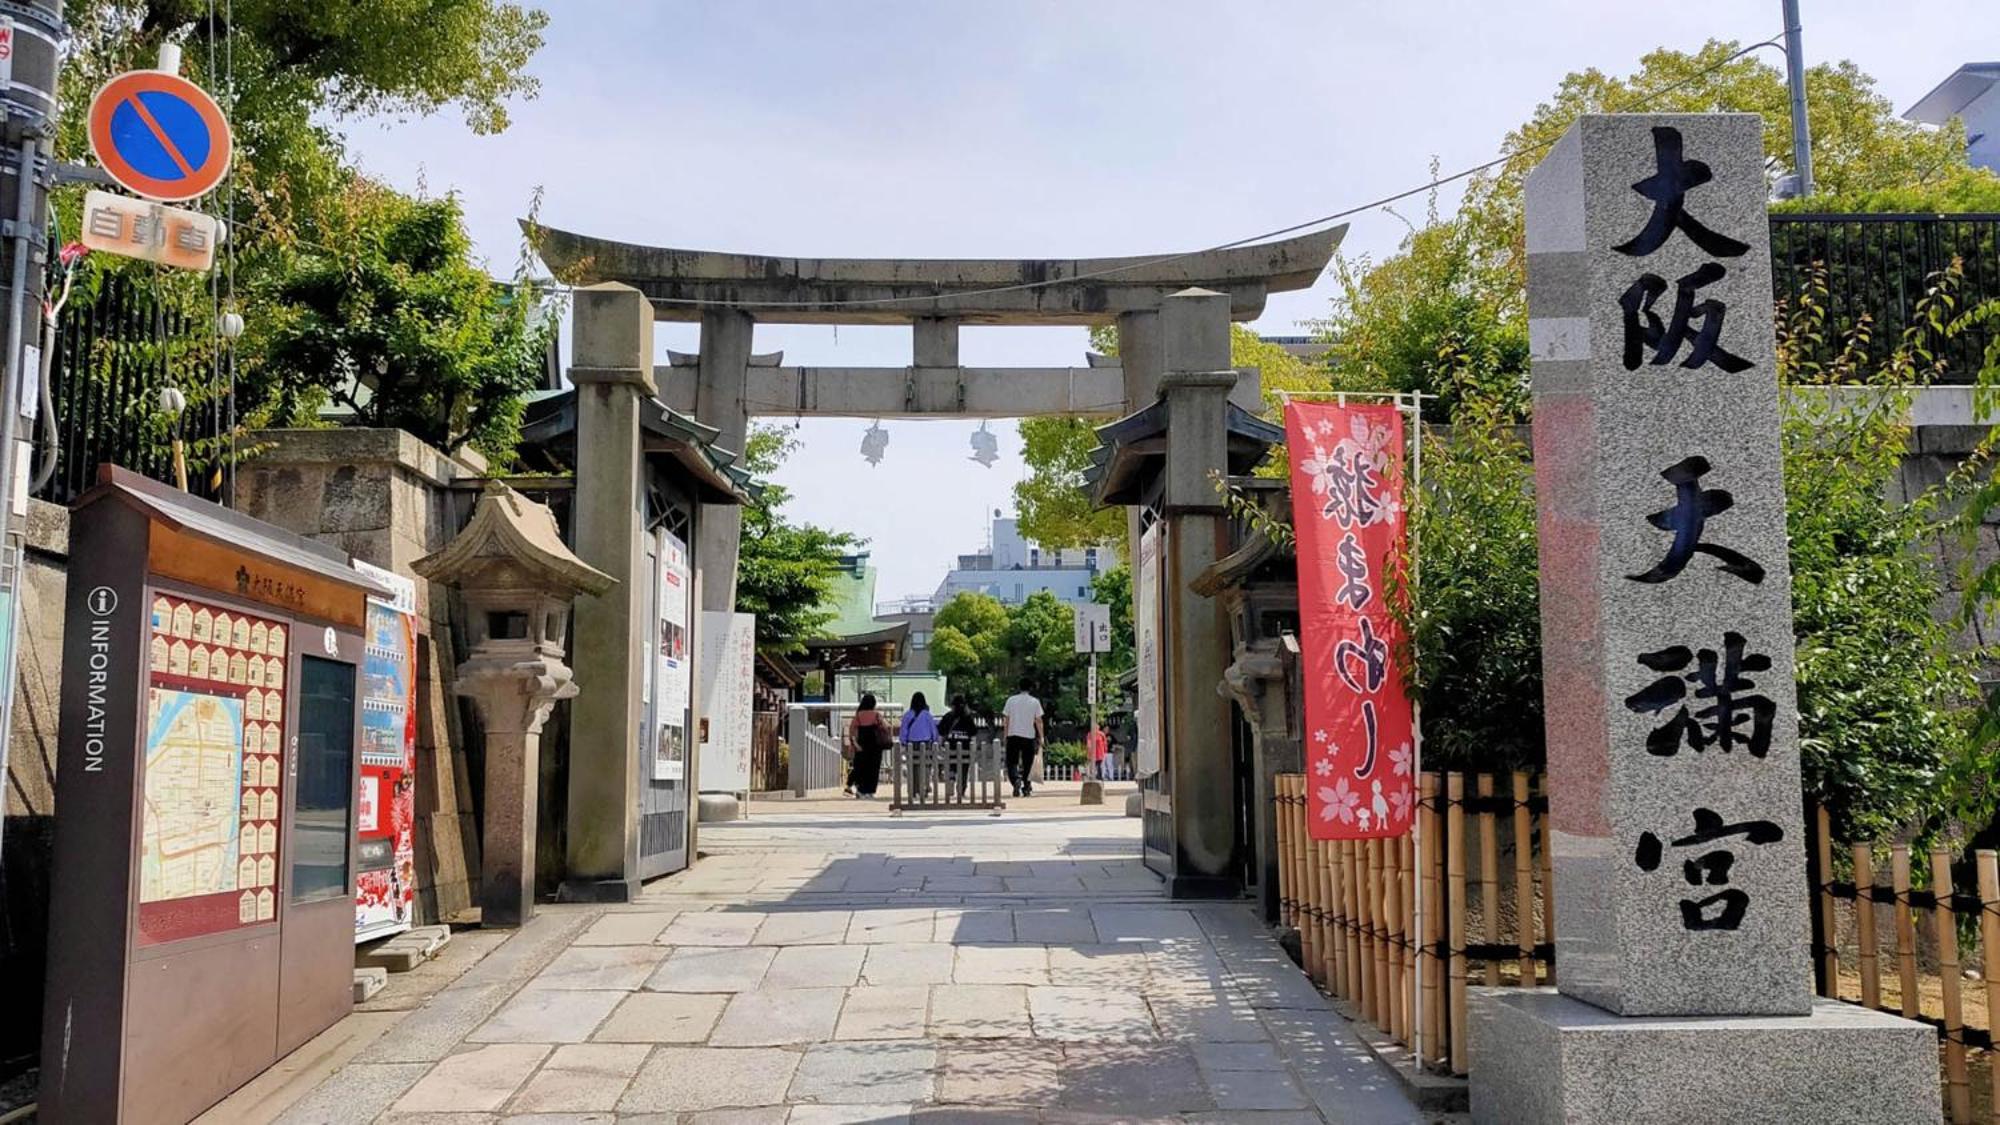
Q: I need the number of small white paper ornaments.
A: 2